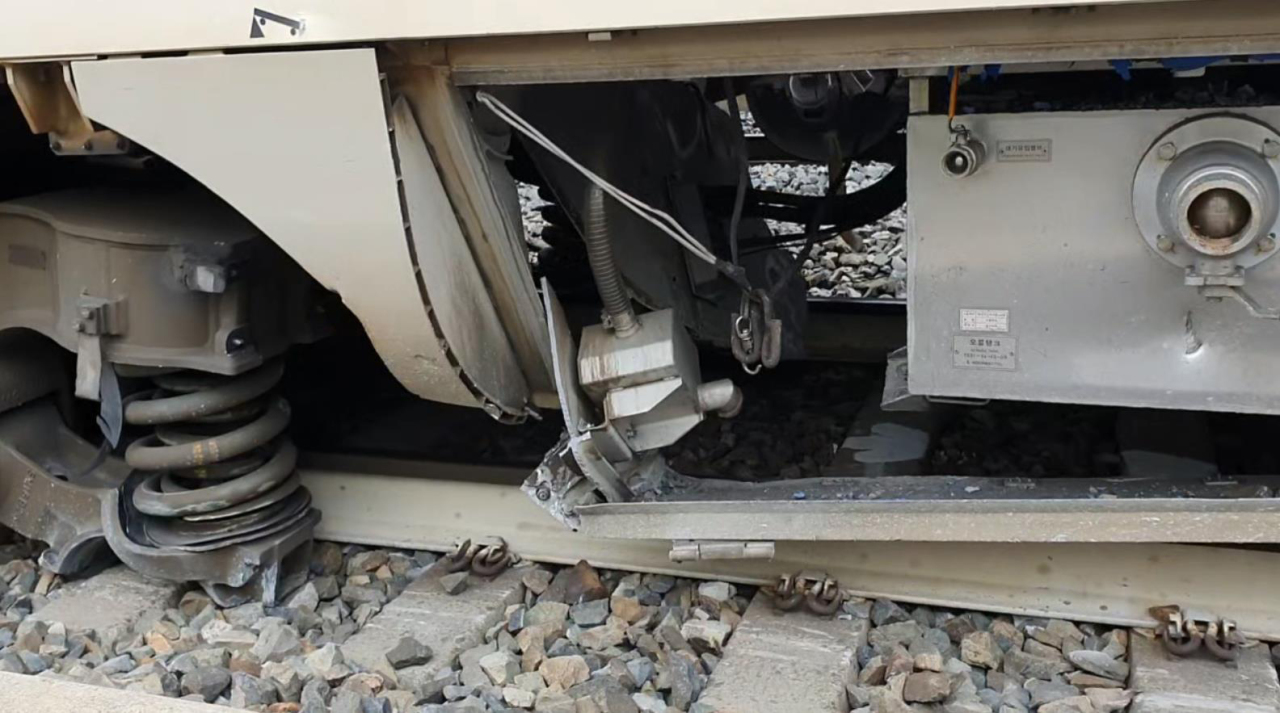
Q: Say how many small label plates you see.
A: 3